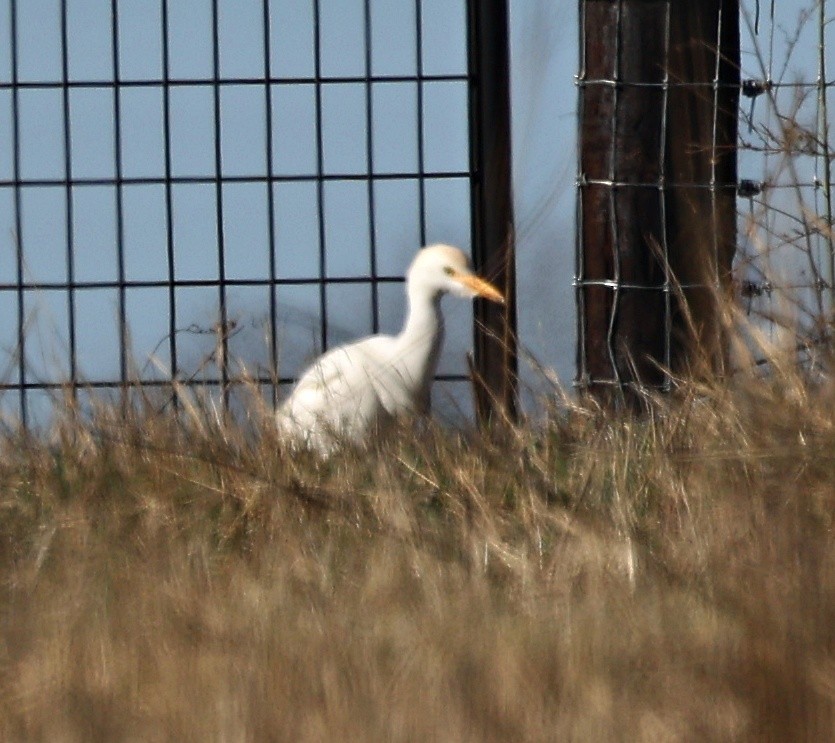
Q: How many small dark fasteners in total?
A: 3